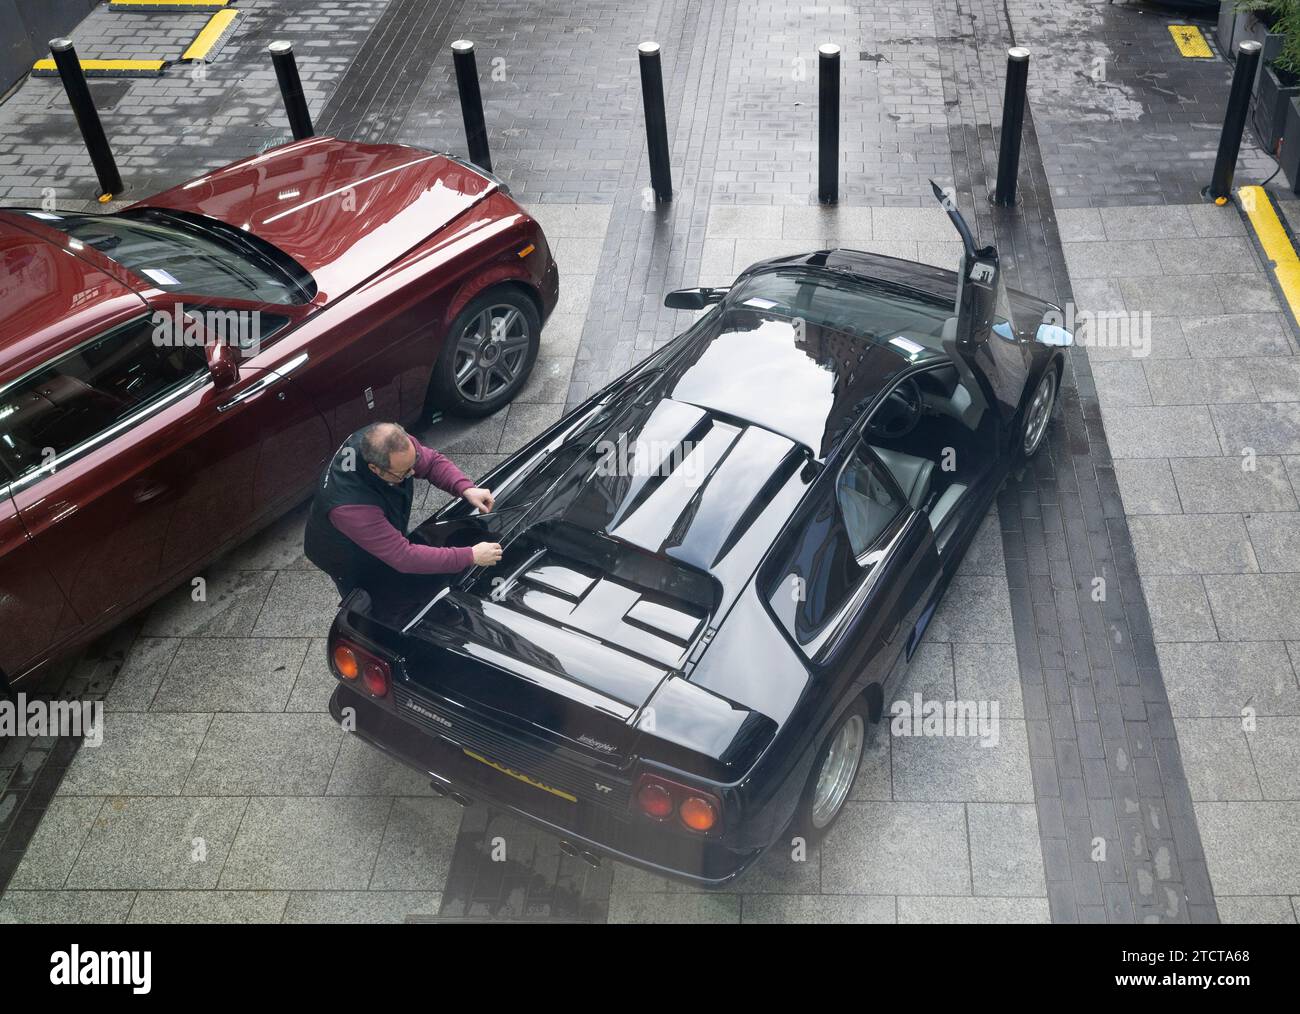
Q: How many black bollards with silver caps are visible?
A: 7